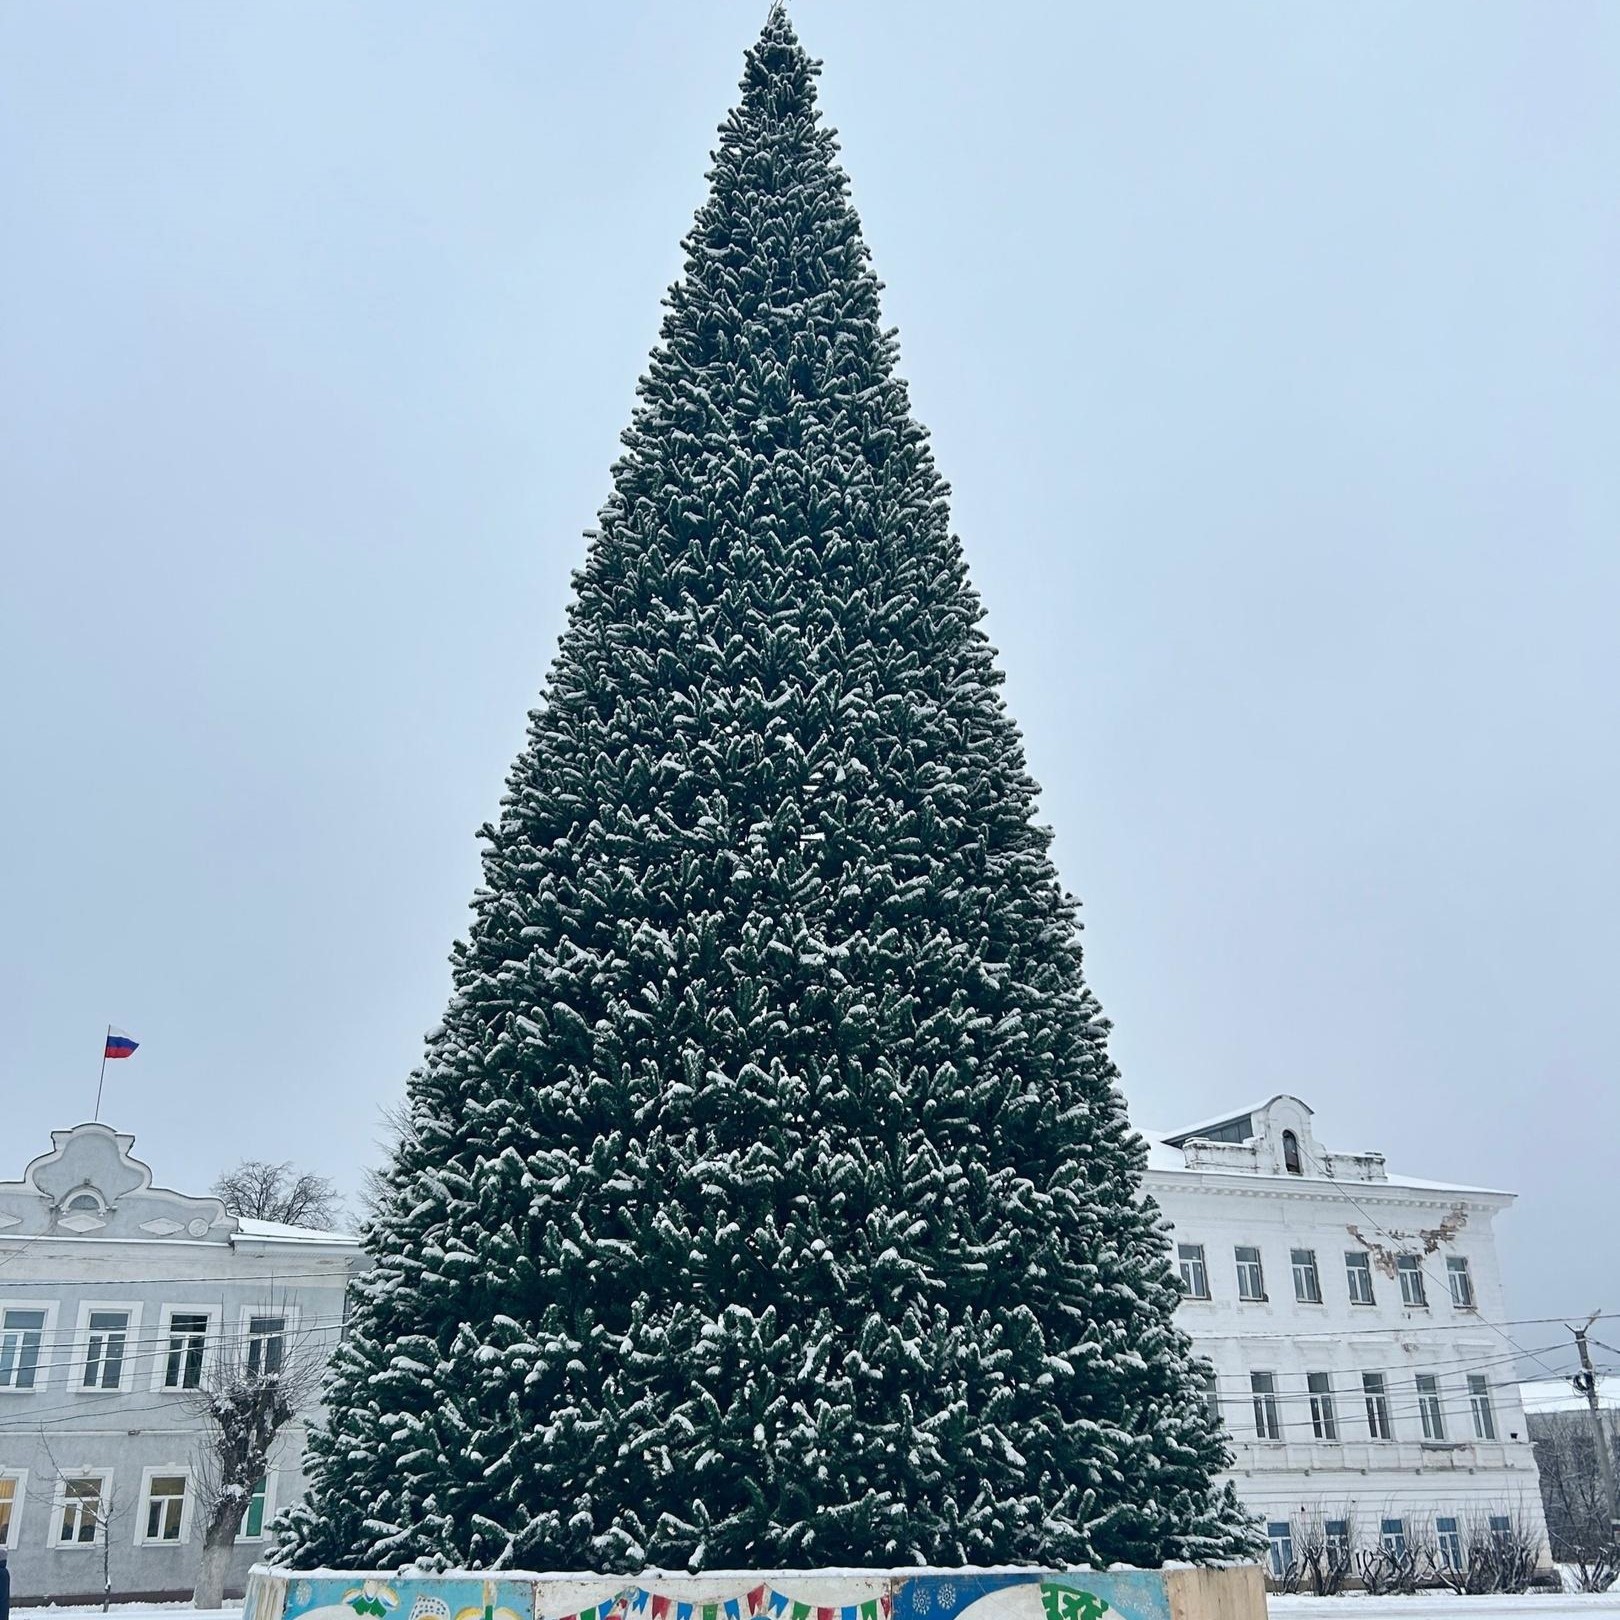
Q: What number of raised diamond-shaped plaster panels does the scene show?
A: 3